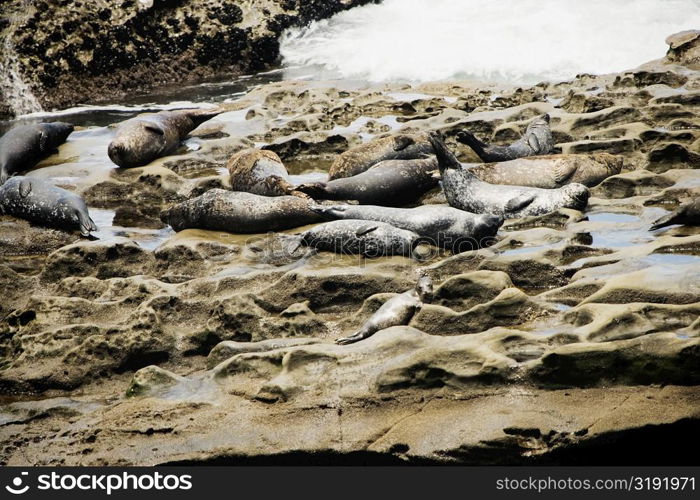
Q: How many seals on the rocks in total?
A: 14